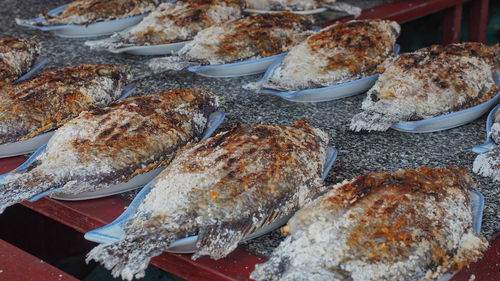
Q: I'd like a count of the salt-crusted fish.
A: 12